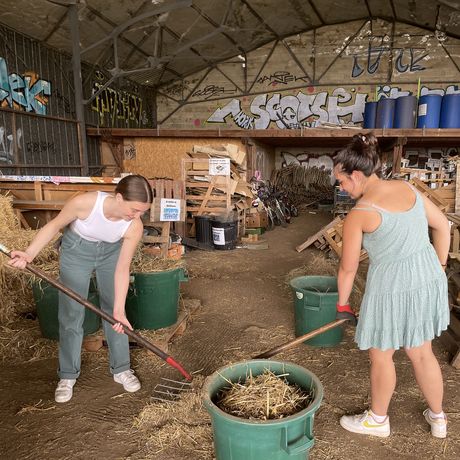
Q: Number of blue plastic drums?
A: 5